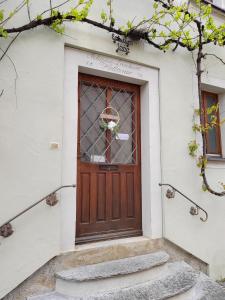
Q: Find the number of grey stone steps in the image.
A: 3